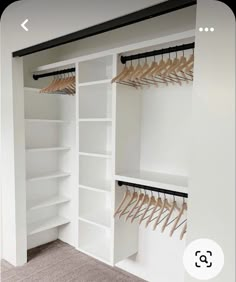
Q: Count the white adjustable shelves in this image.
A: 11